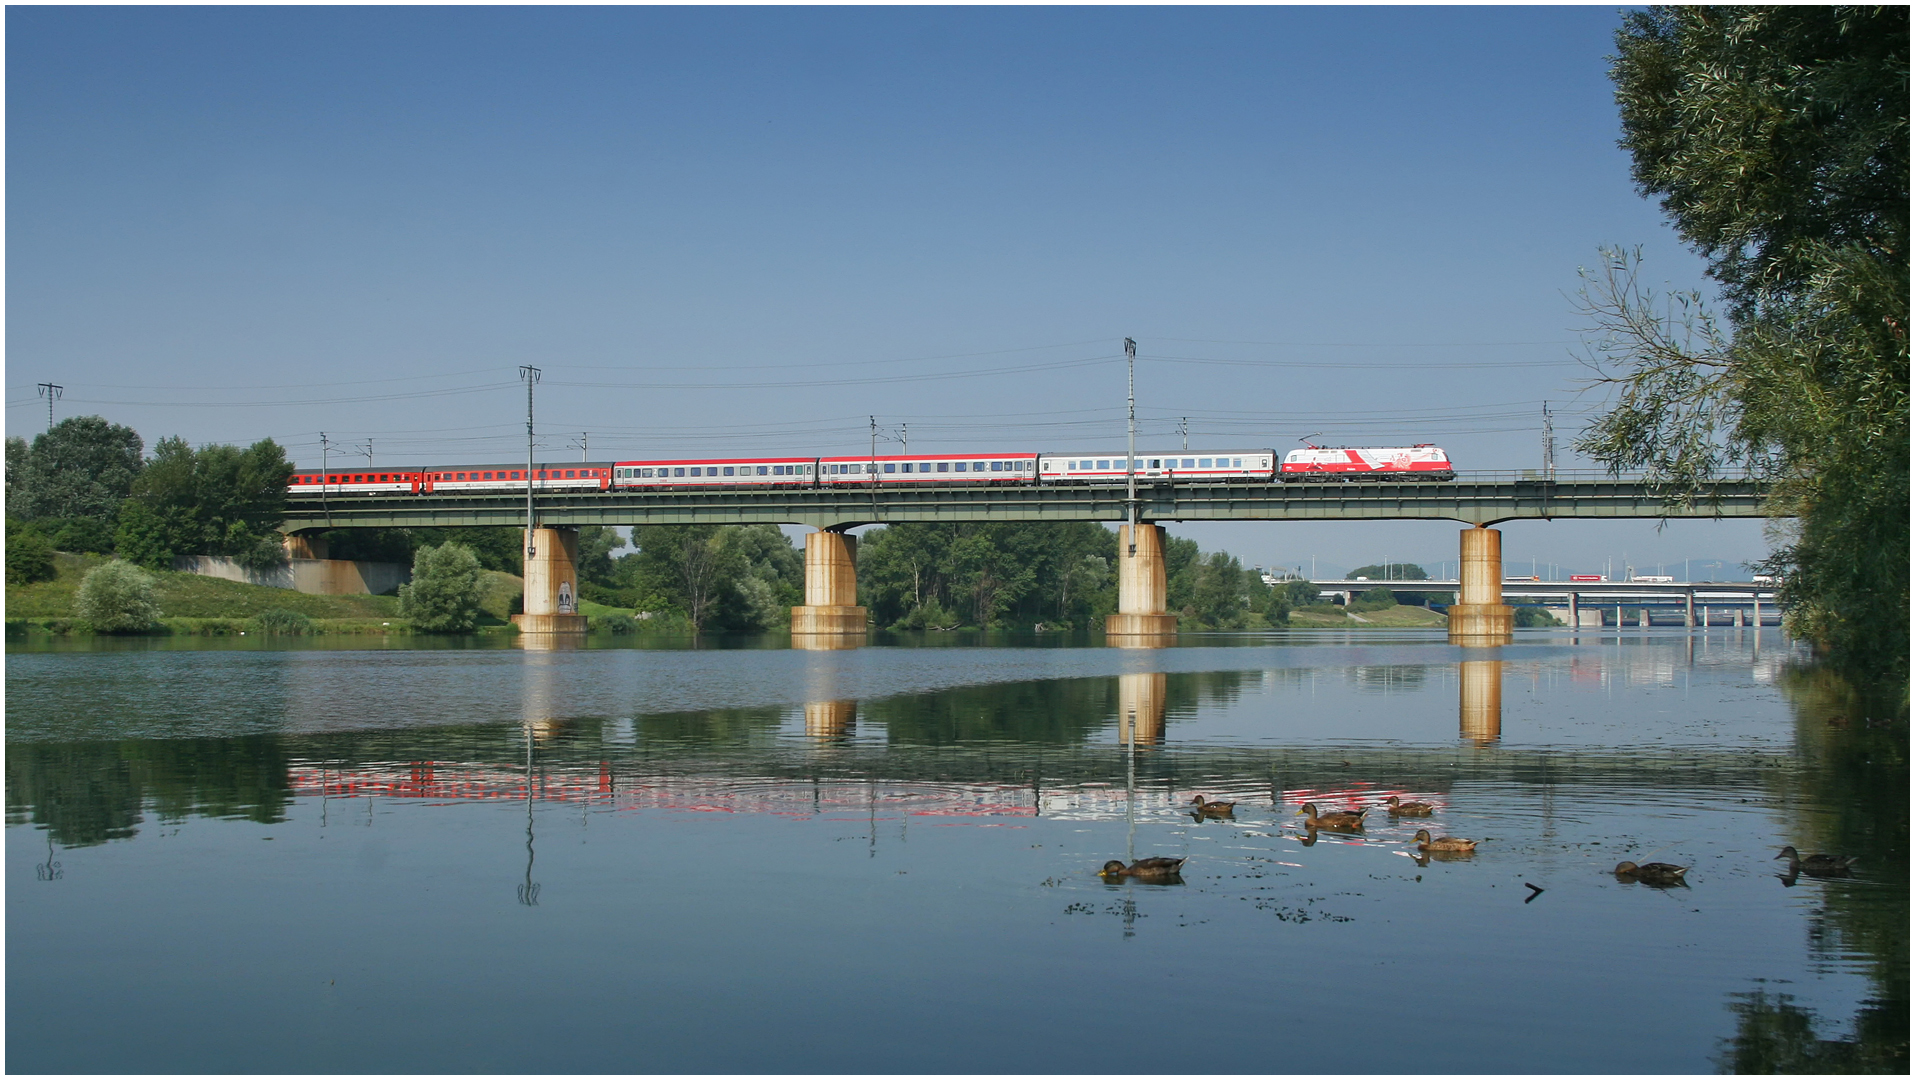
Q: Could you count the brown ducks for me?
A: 7